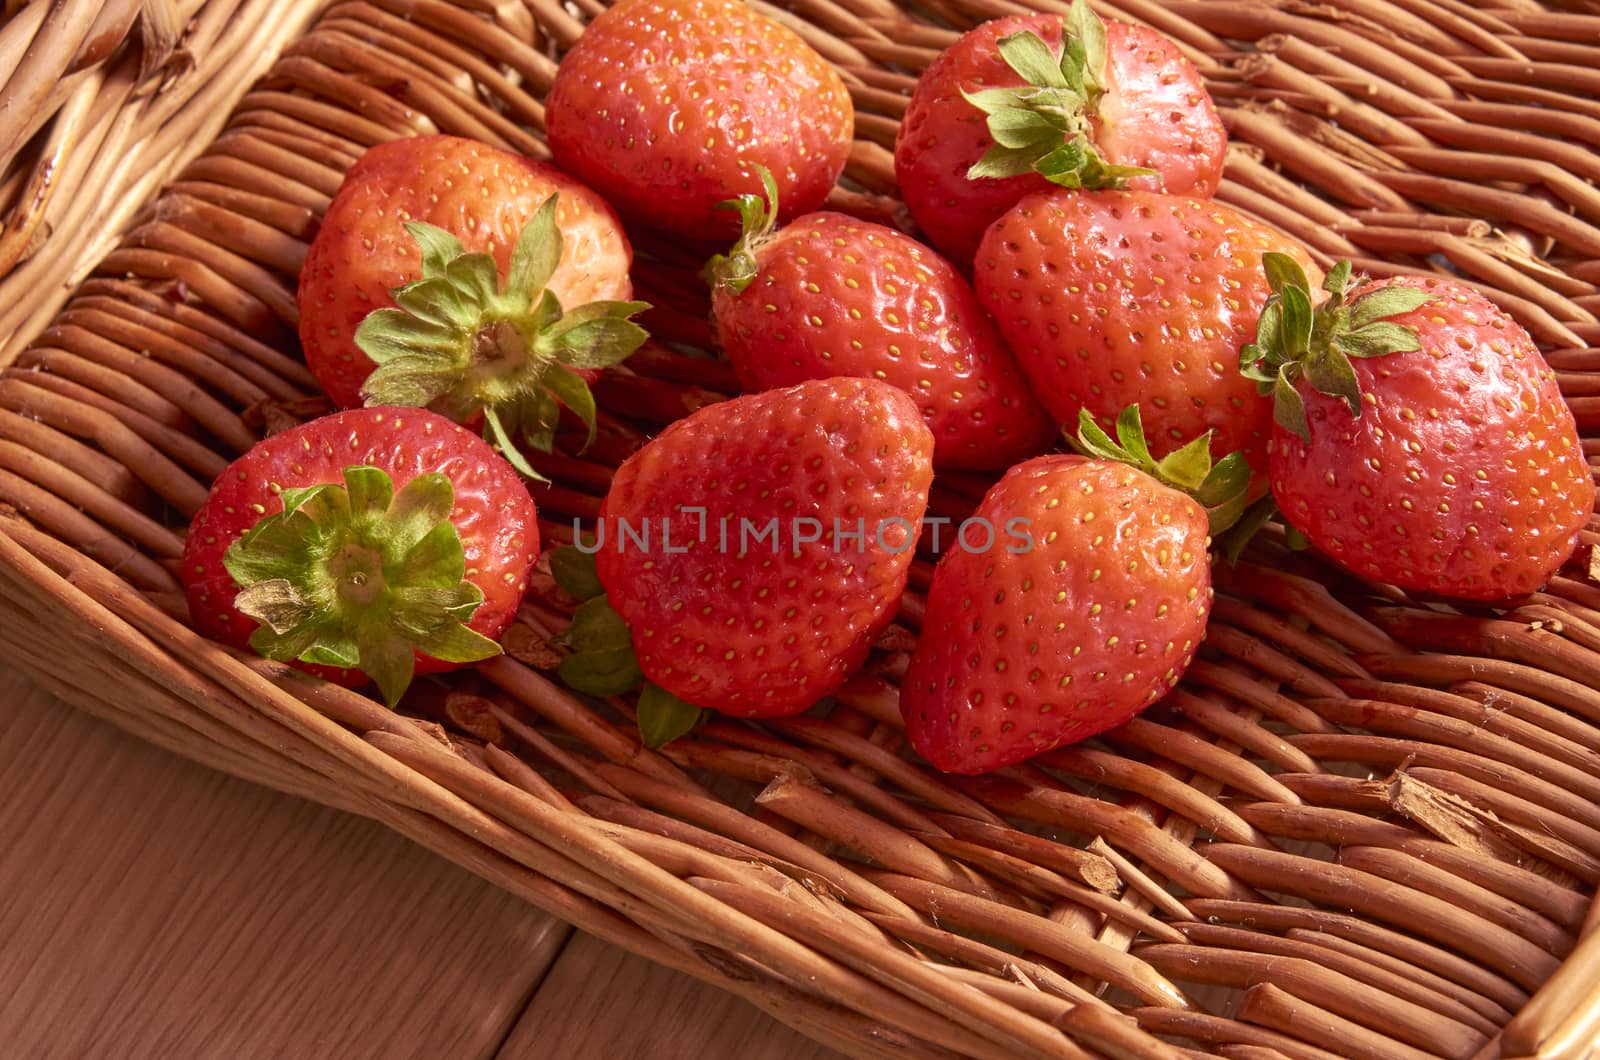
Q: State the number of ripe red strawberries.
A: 9